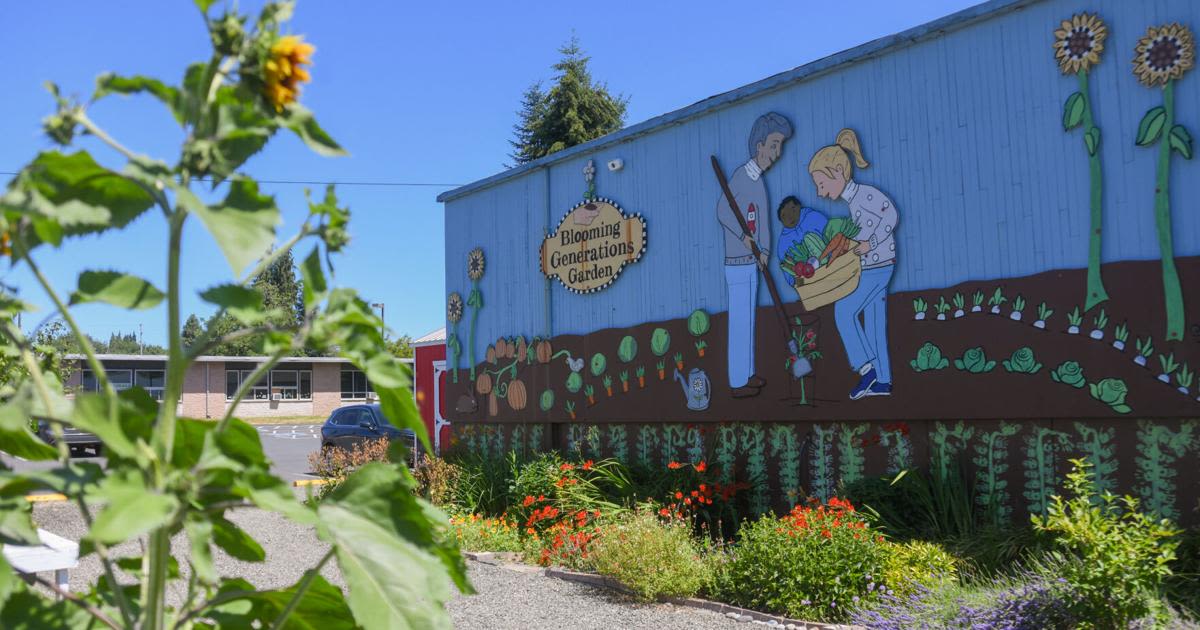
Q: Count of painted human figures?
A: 3